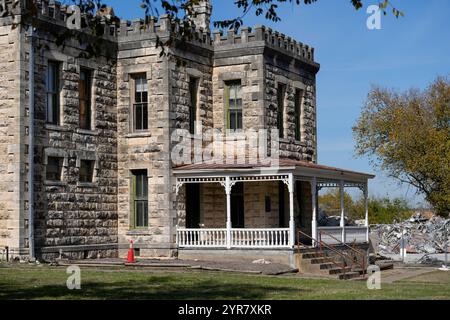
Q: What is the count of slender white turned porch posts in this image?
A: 5